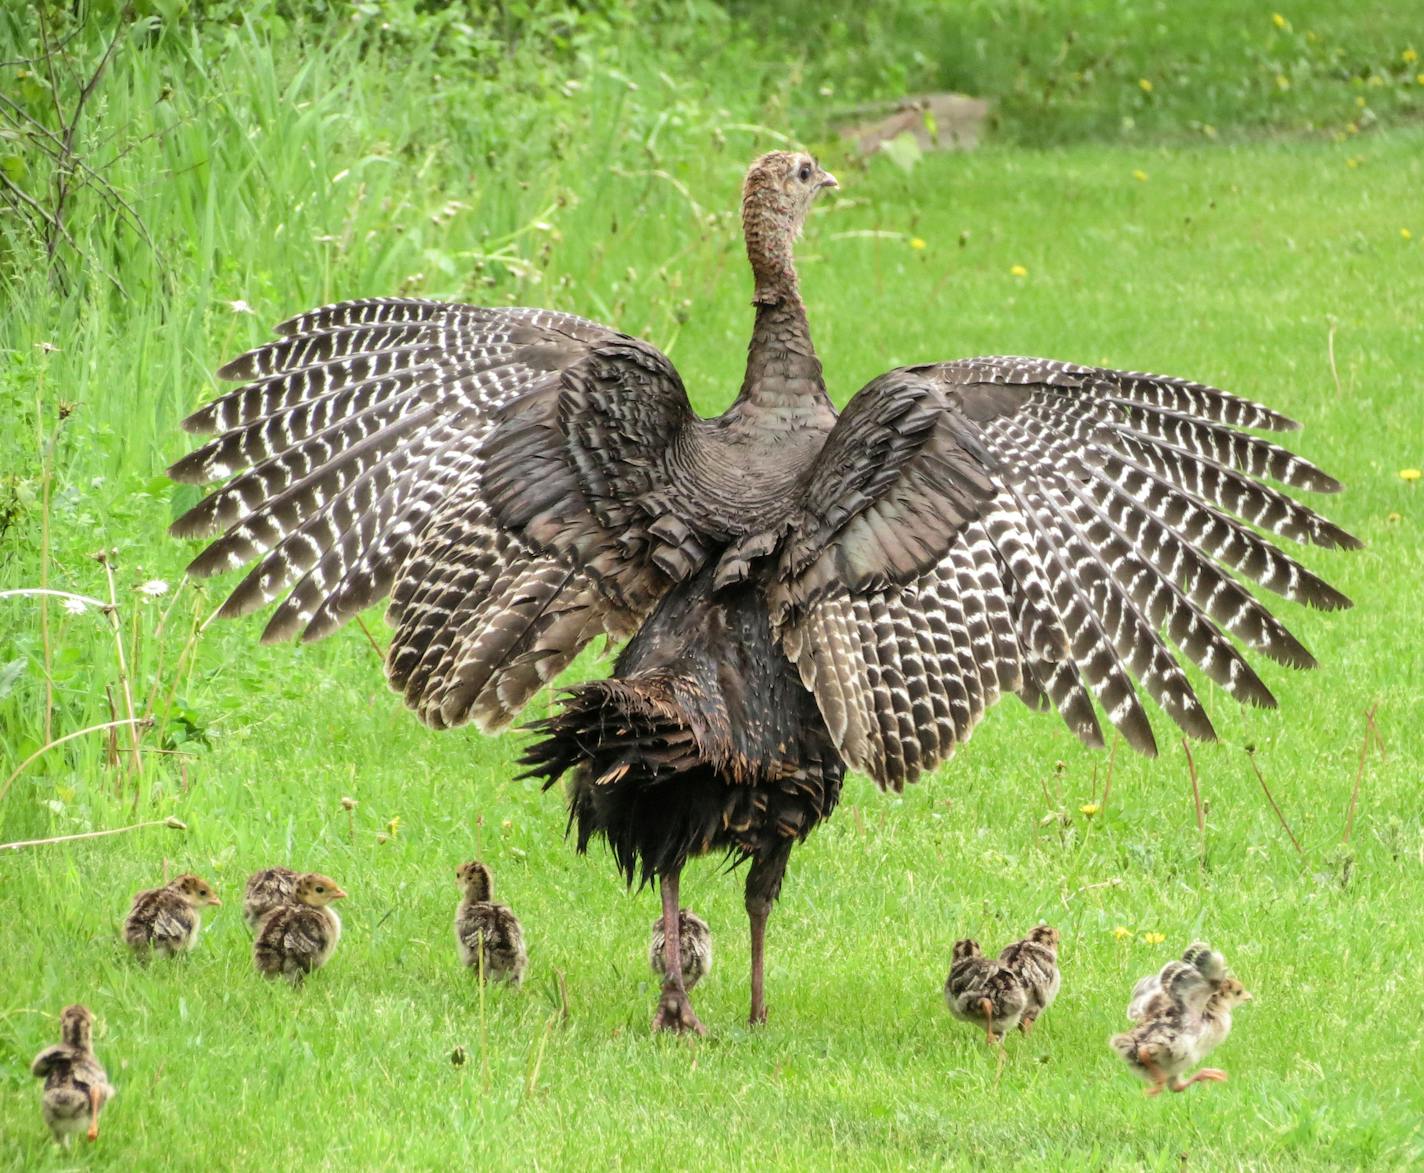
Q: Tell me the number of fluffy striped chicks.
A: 9